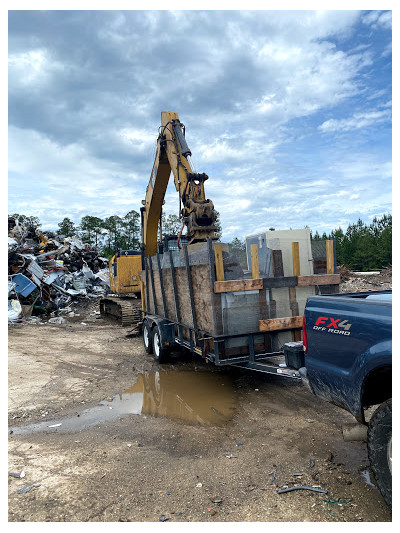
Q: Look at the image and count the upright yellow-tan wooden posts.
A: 4